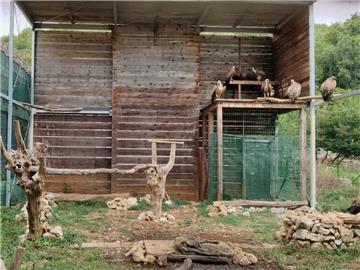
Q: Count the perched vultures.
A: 6